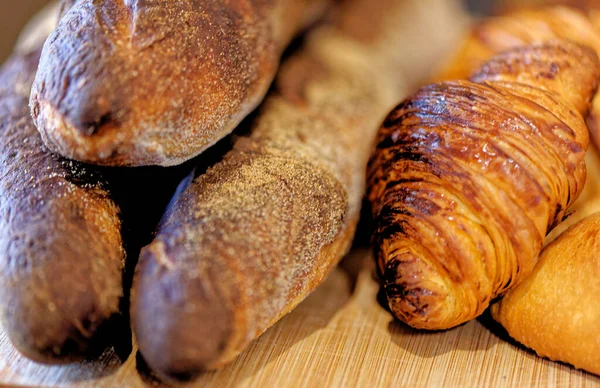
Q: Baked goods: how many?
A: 6